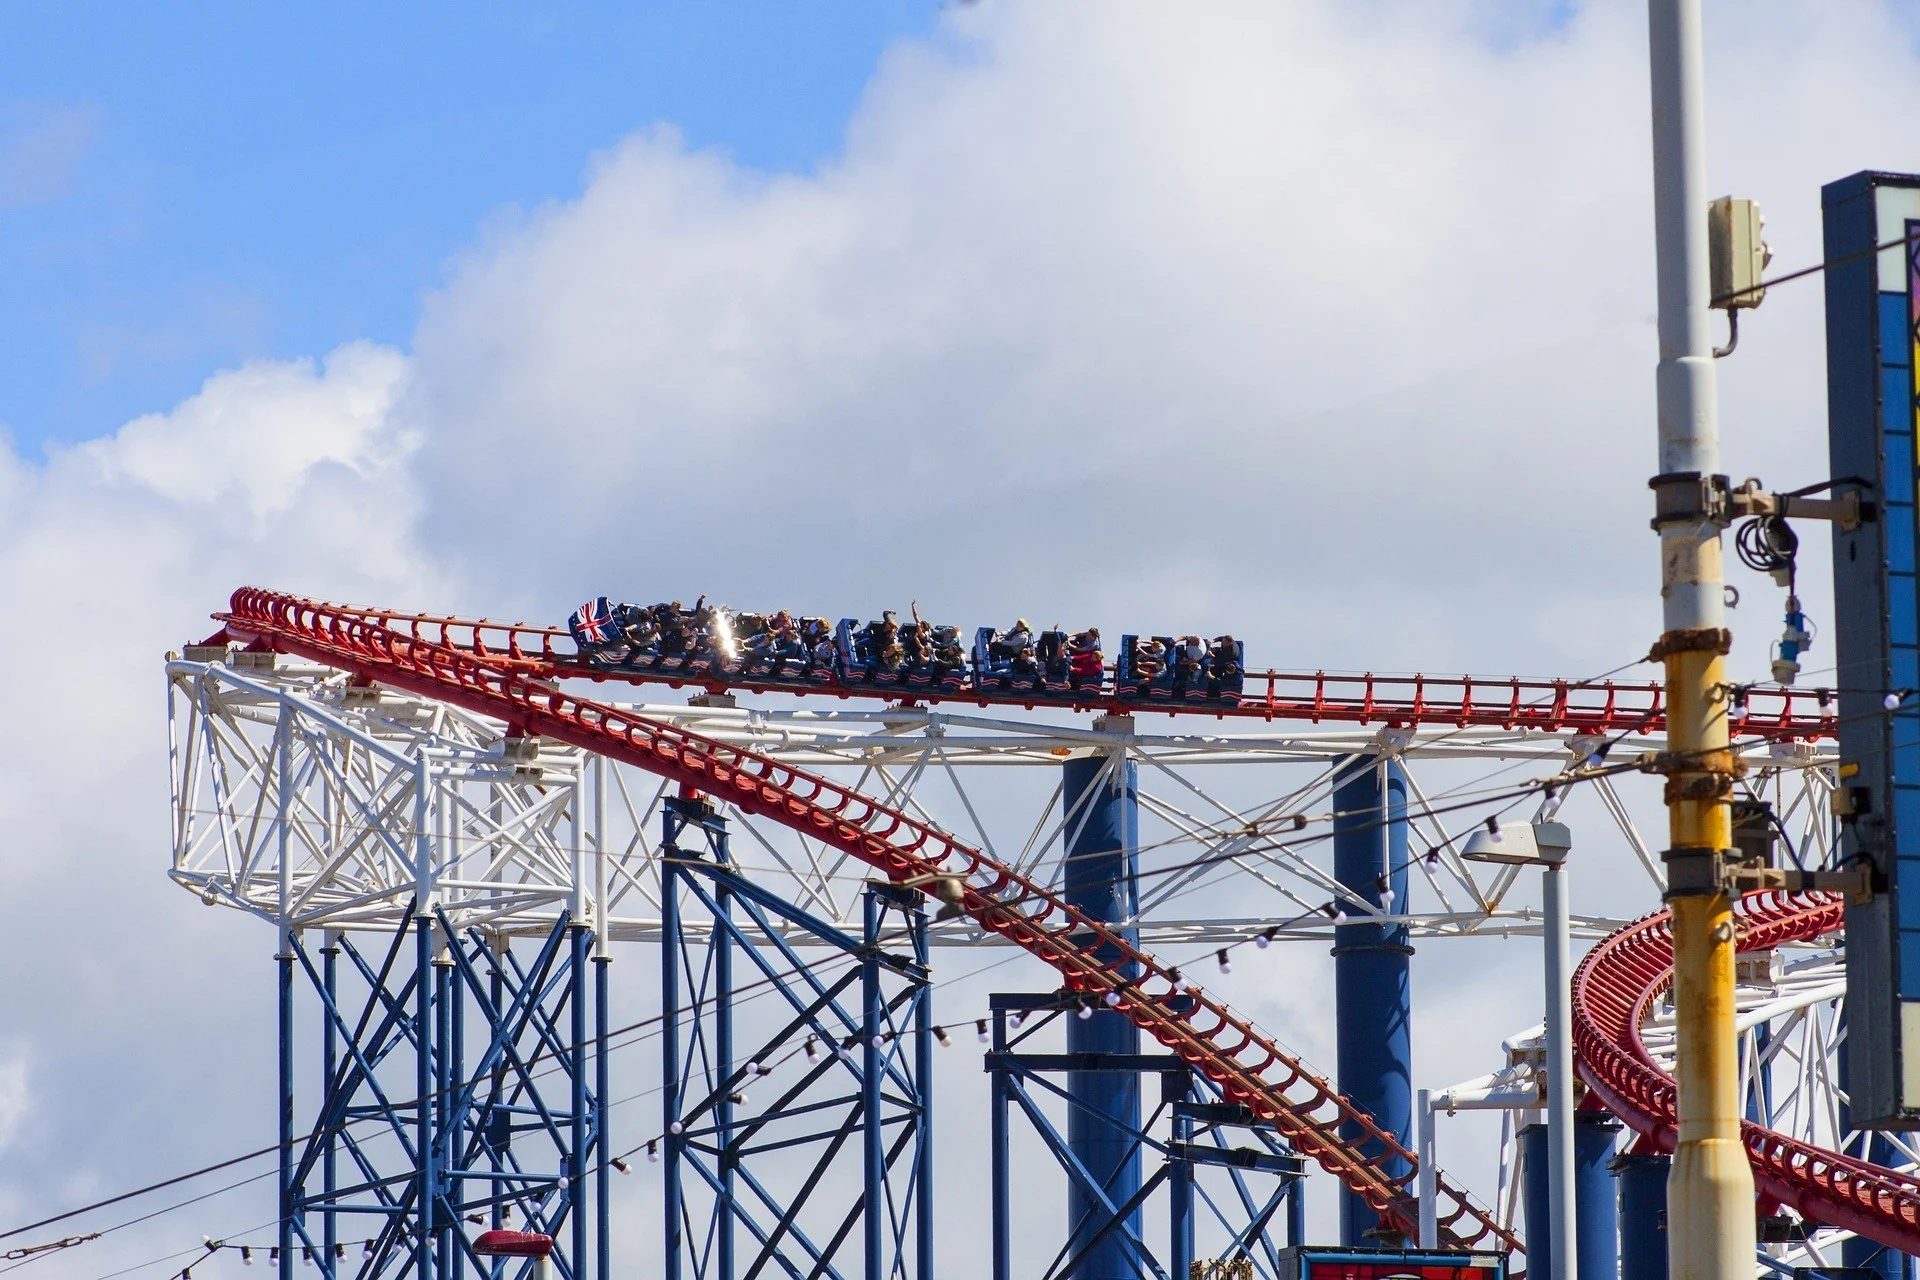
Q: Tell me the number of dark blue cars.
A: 5